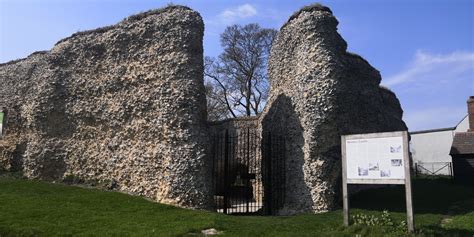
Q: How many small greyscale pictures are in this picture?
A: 5